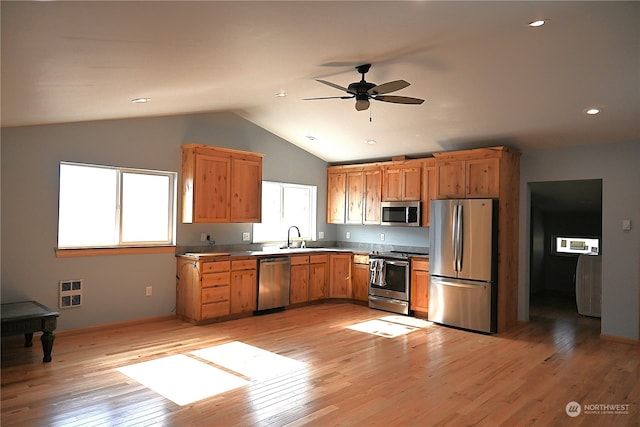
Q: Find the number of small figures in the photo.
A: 0